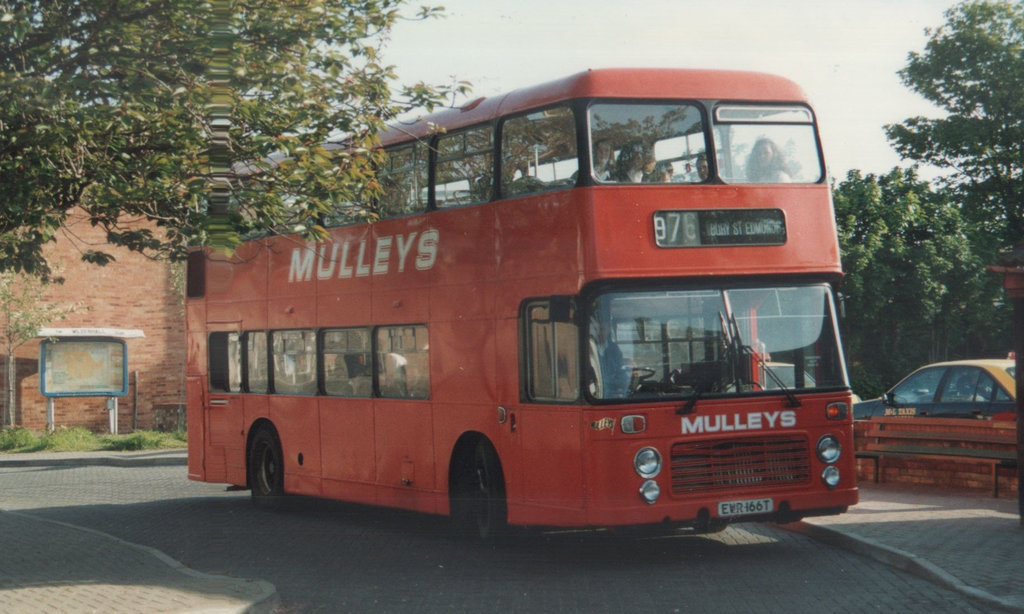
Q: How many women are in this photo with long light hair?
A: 1